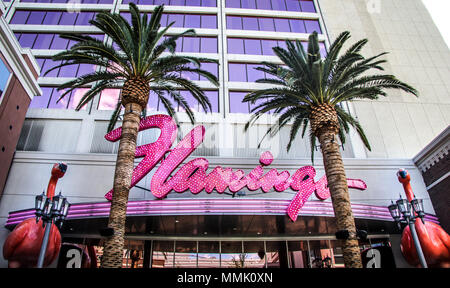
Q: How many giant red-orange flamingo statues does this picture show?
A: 2